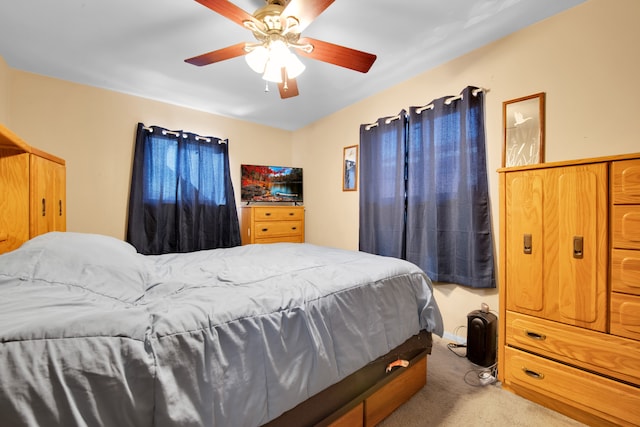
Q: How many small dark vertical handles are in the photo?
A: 4